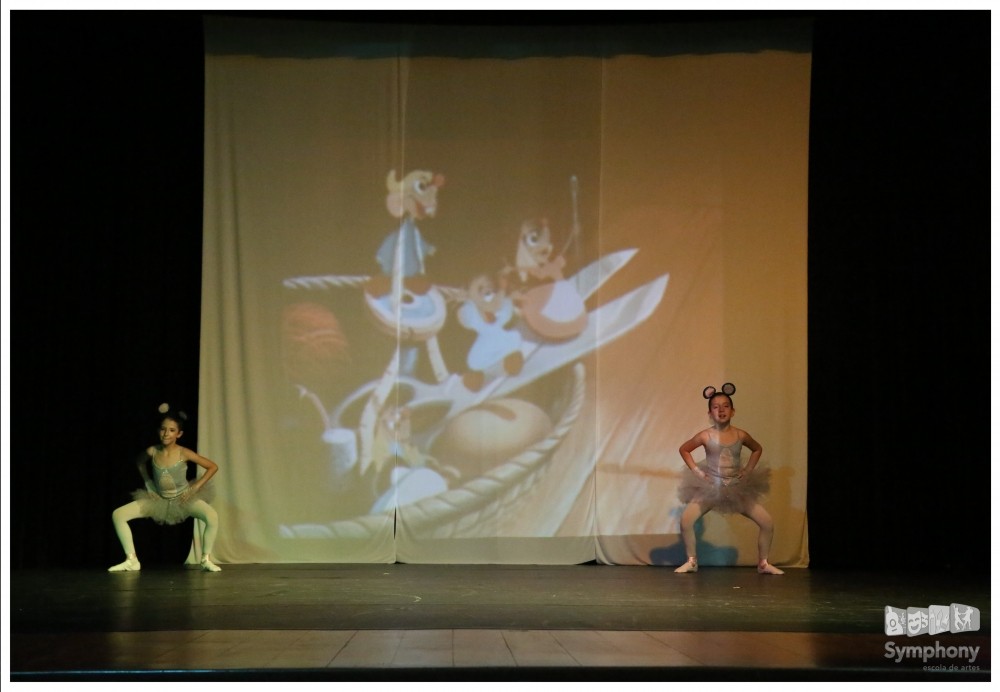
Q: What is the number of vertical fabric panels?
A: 3